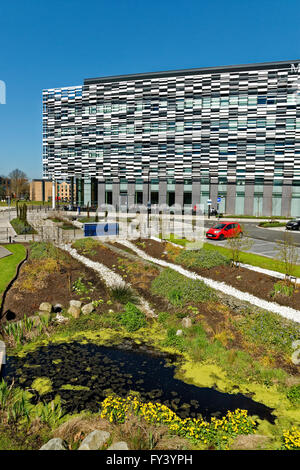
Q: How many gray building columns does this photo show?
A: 12